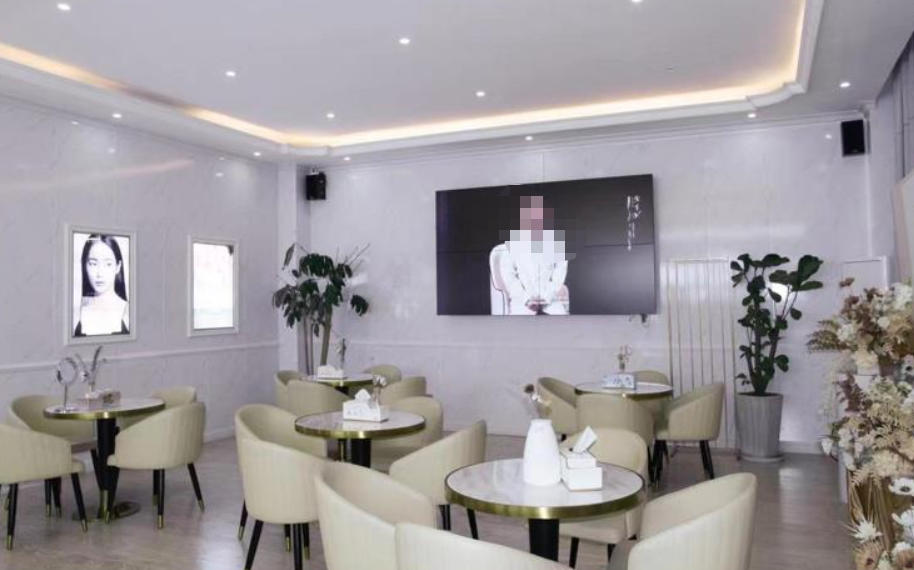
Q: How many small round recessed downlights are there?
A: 12